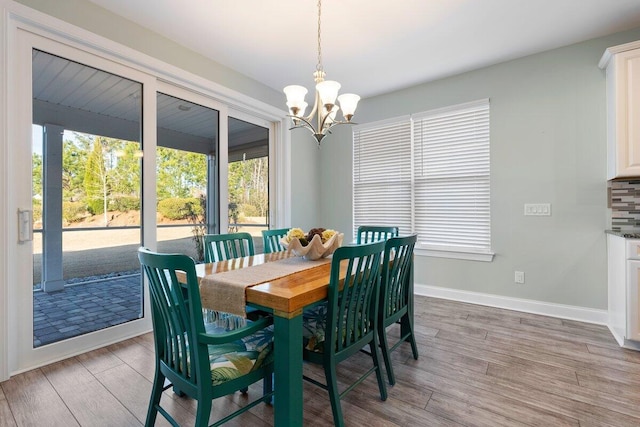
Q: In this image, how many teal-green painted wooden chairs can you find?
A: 6